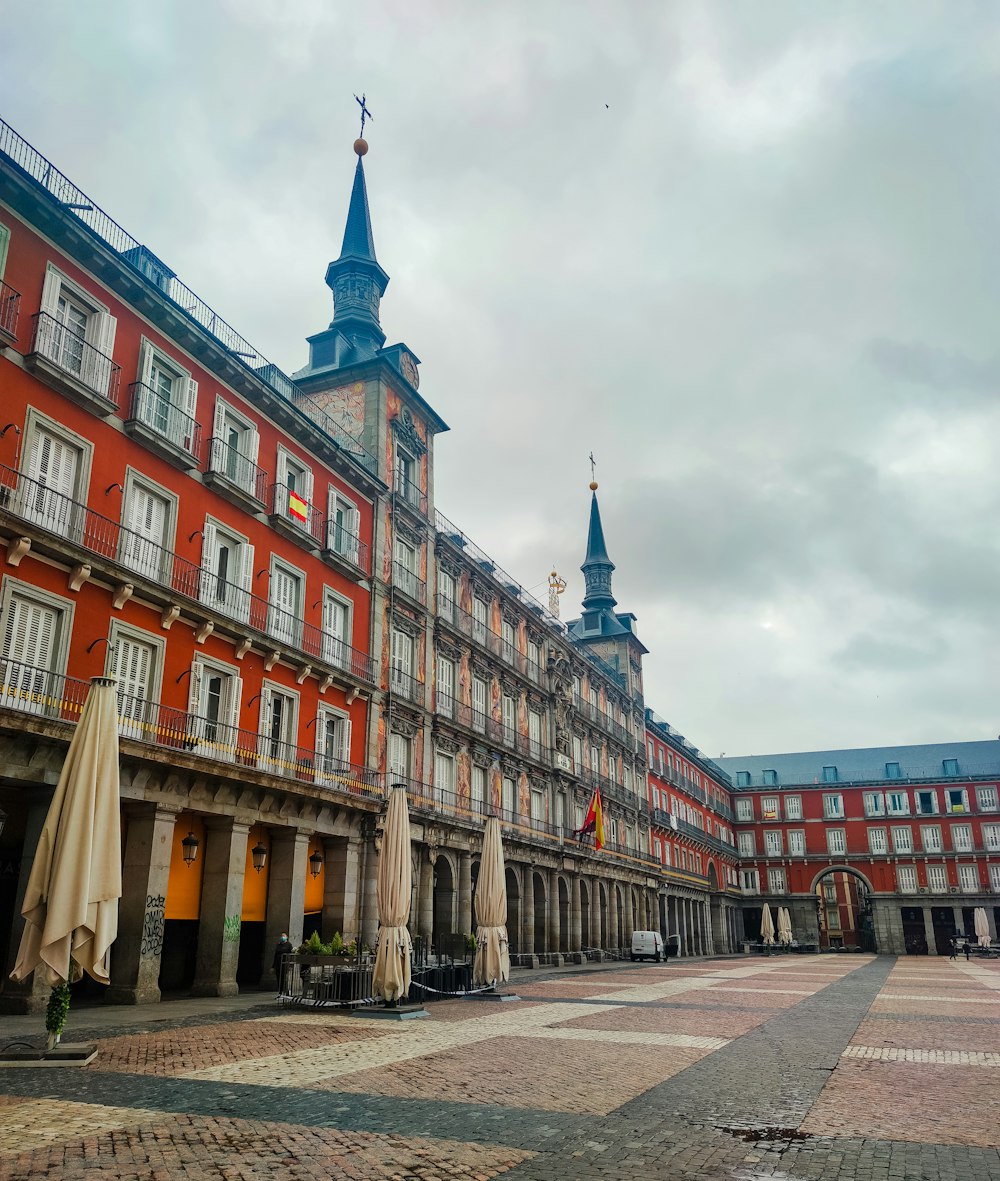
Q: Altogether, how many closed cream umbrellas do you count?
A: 7